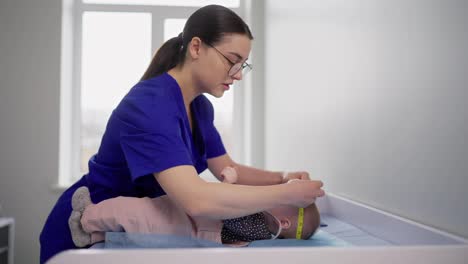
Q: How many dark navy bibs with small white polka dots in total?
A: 1